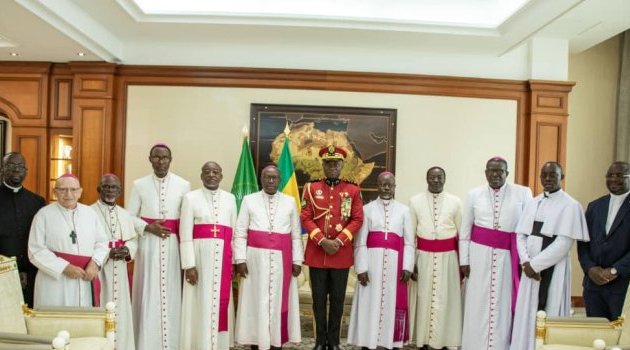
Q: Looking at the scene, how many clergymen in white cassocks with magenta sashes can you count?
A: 8